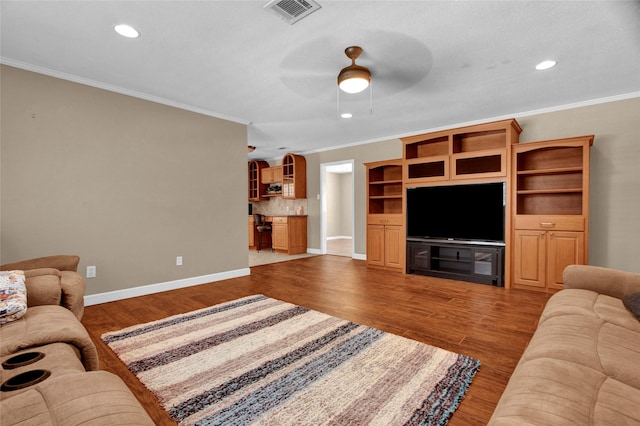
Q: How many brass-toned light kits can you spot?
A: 1